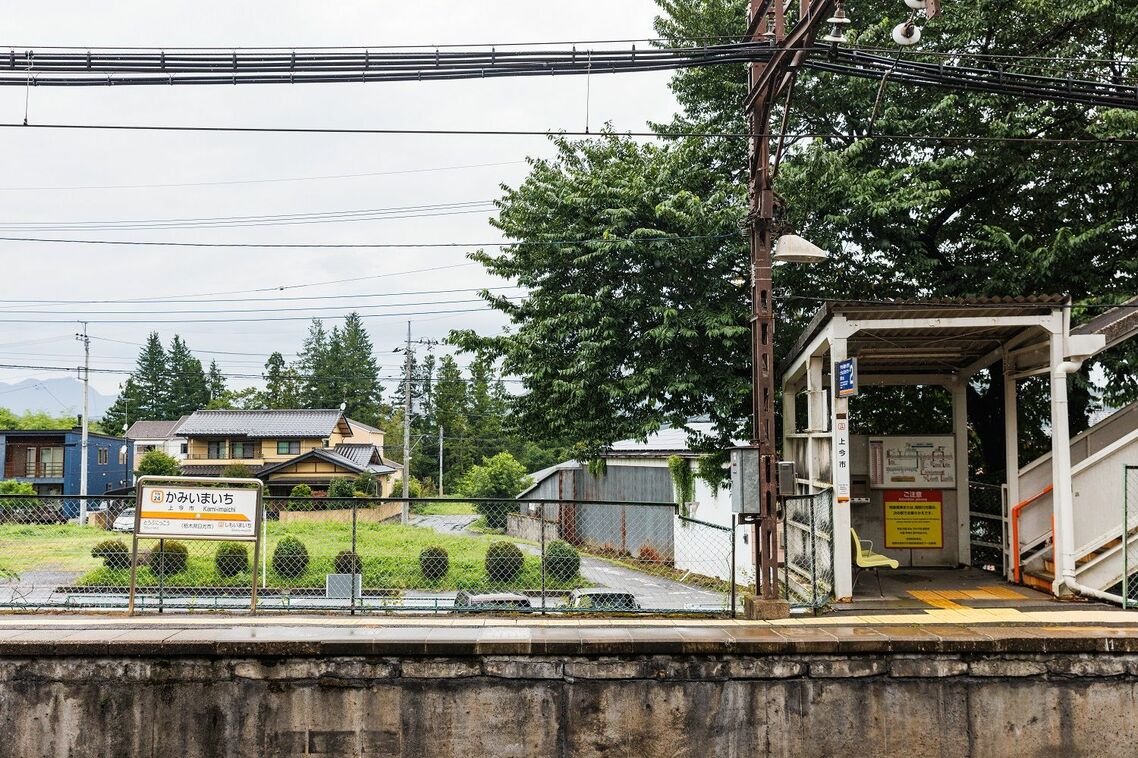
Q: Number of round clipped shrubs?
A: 8